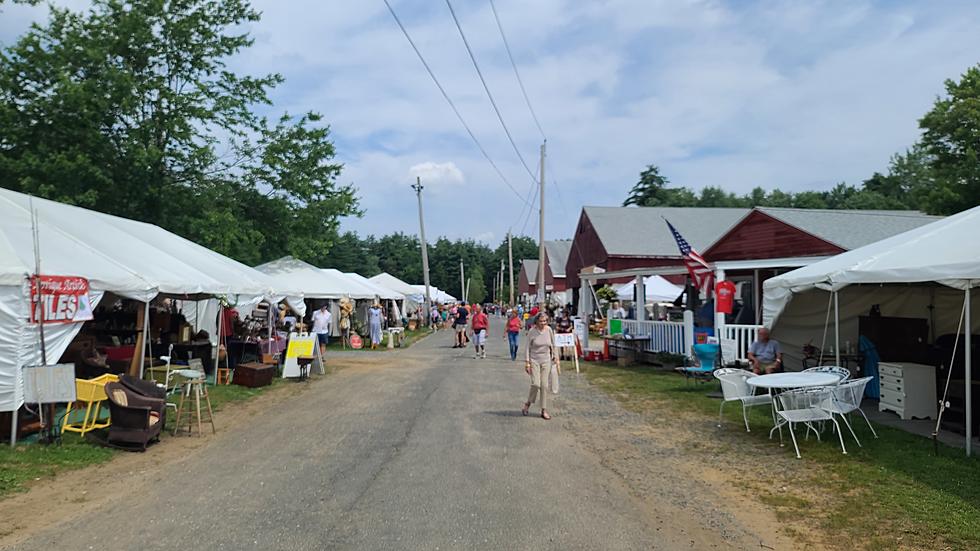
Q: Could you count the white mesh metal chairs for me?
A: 4